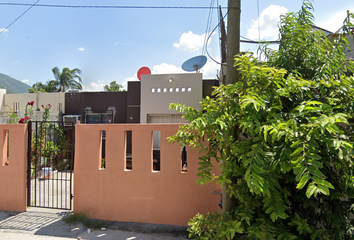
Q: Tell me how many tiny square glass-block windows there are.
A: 7